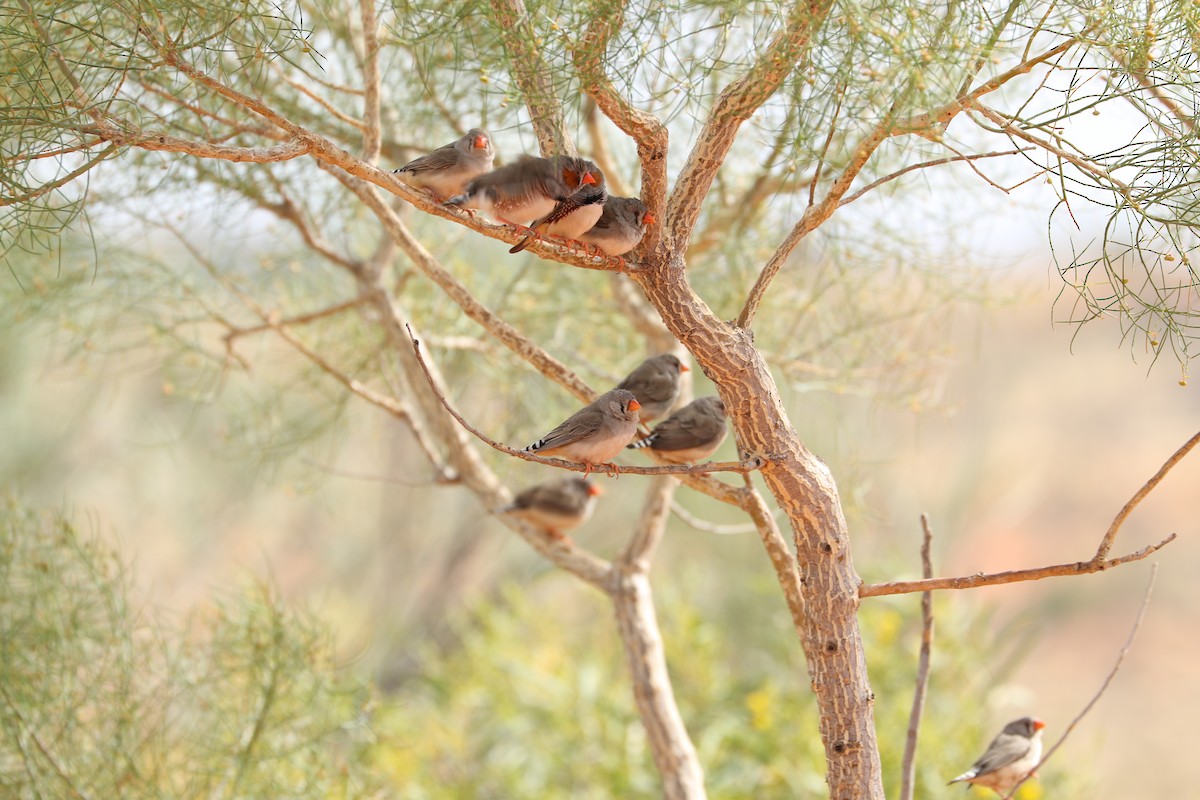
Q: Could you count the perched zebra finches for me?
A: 9